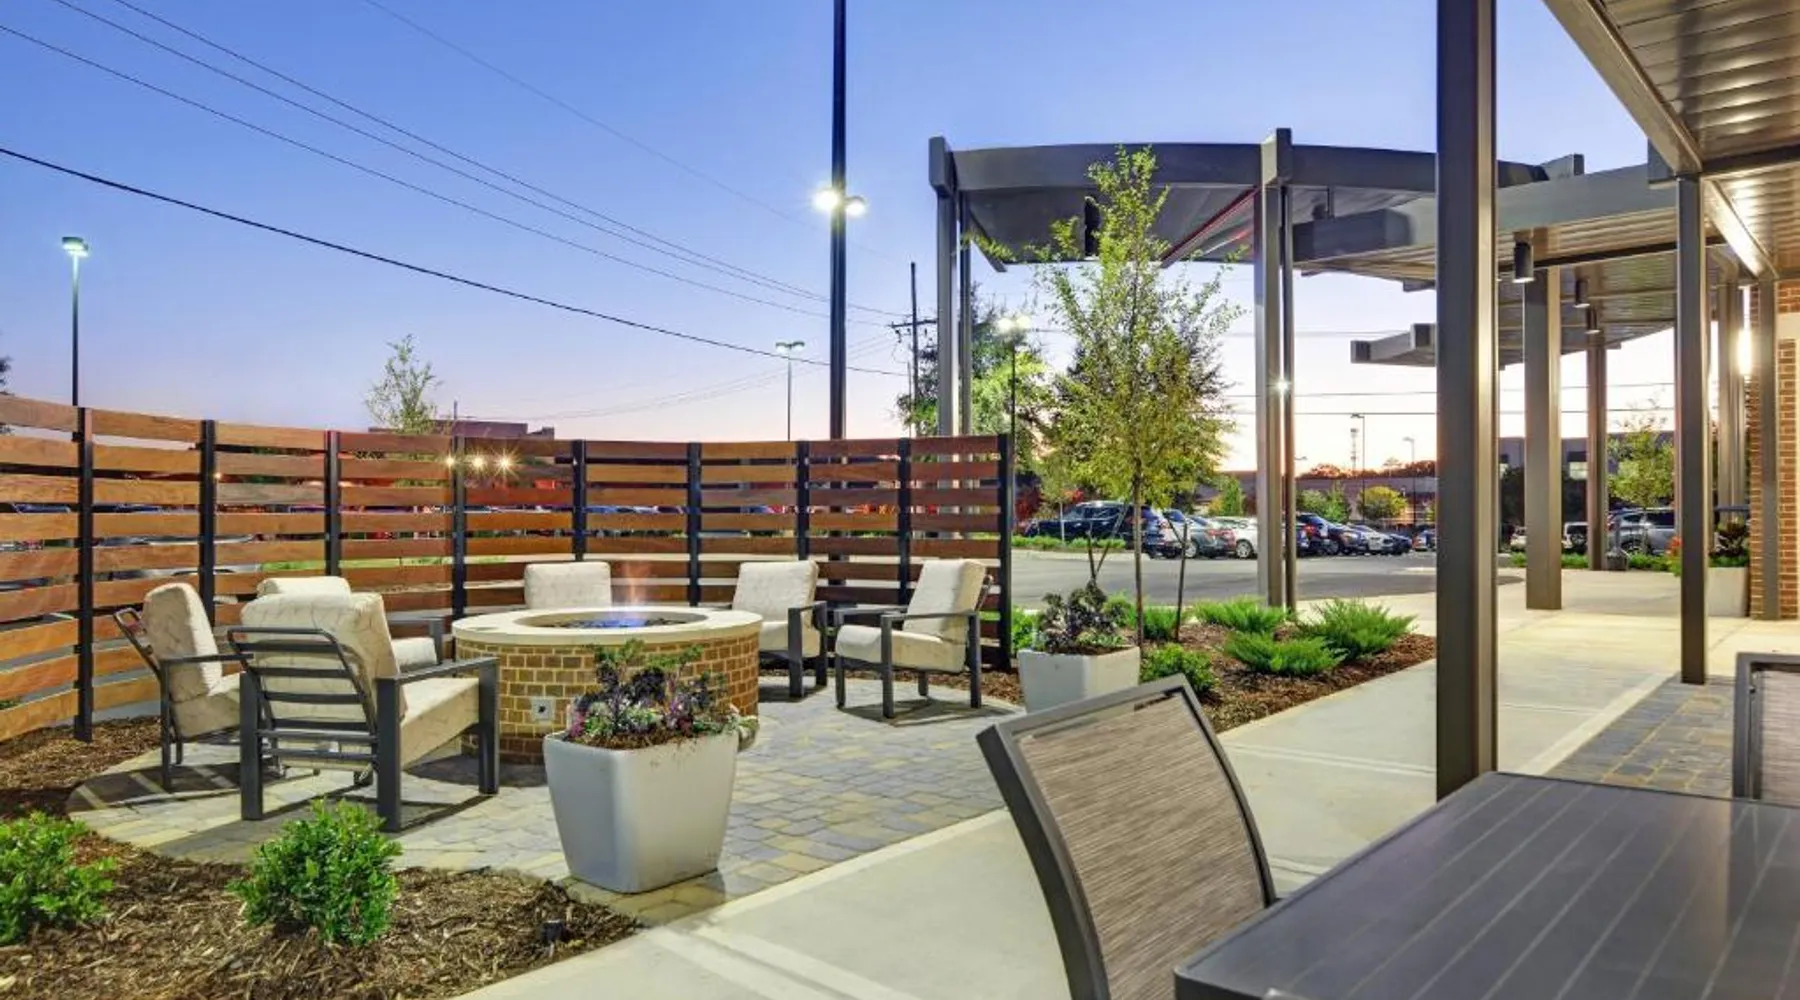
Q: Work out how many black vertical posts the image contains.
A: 9